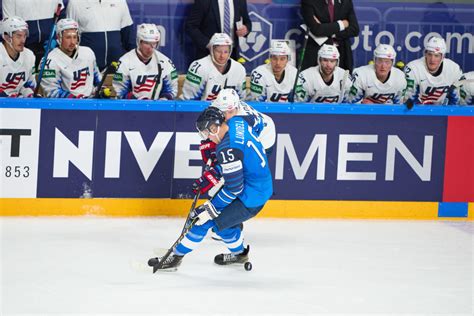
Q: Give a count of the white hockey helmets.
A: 9